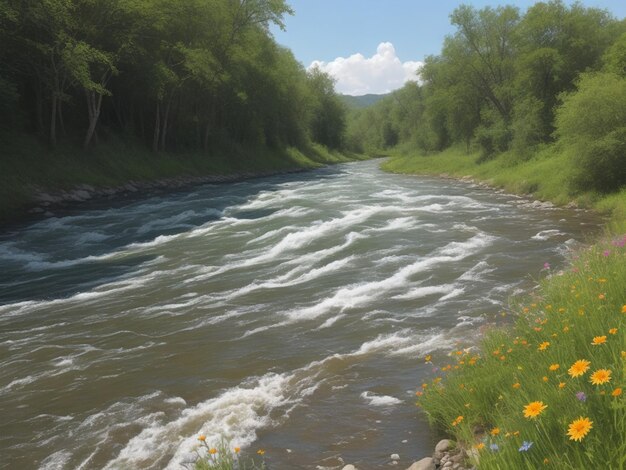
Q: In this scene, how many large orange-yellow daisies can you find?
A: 4